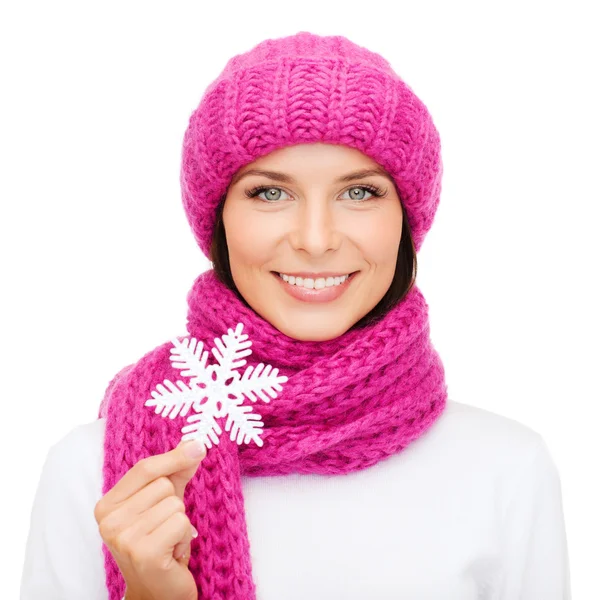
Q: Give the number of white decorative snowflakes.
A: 1